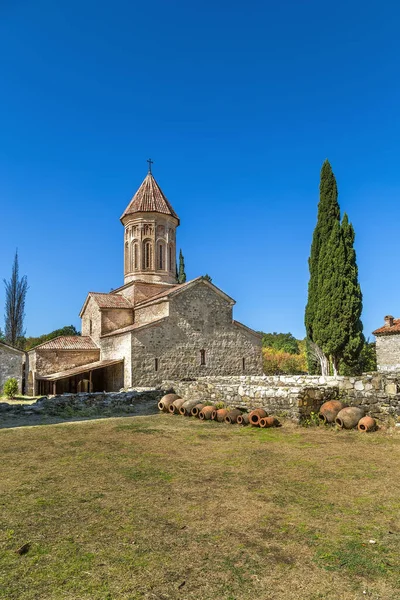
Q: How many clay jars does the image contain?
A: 13